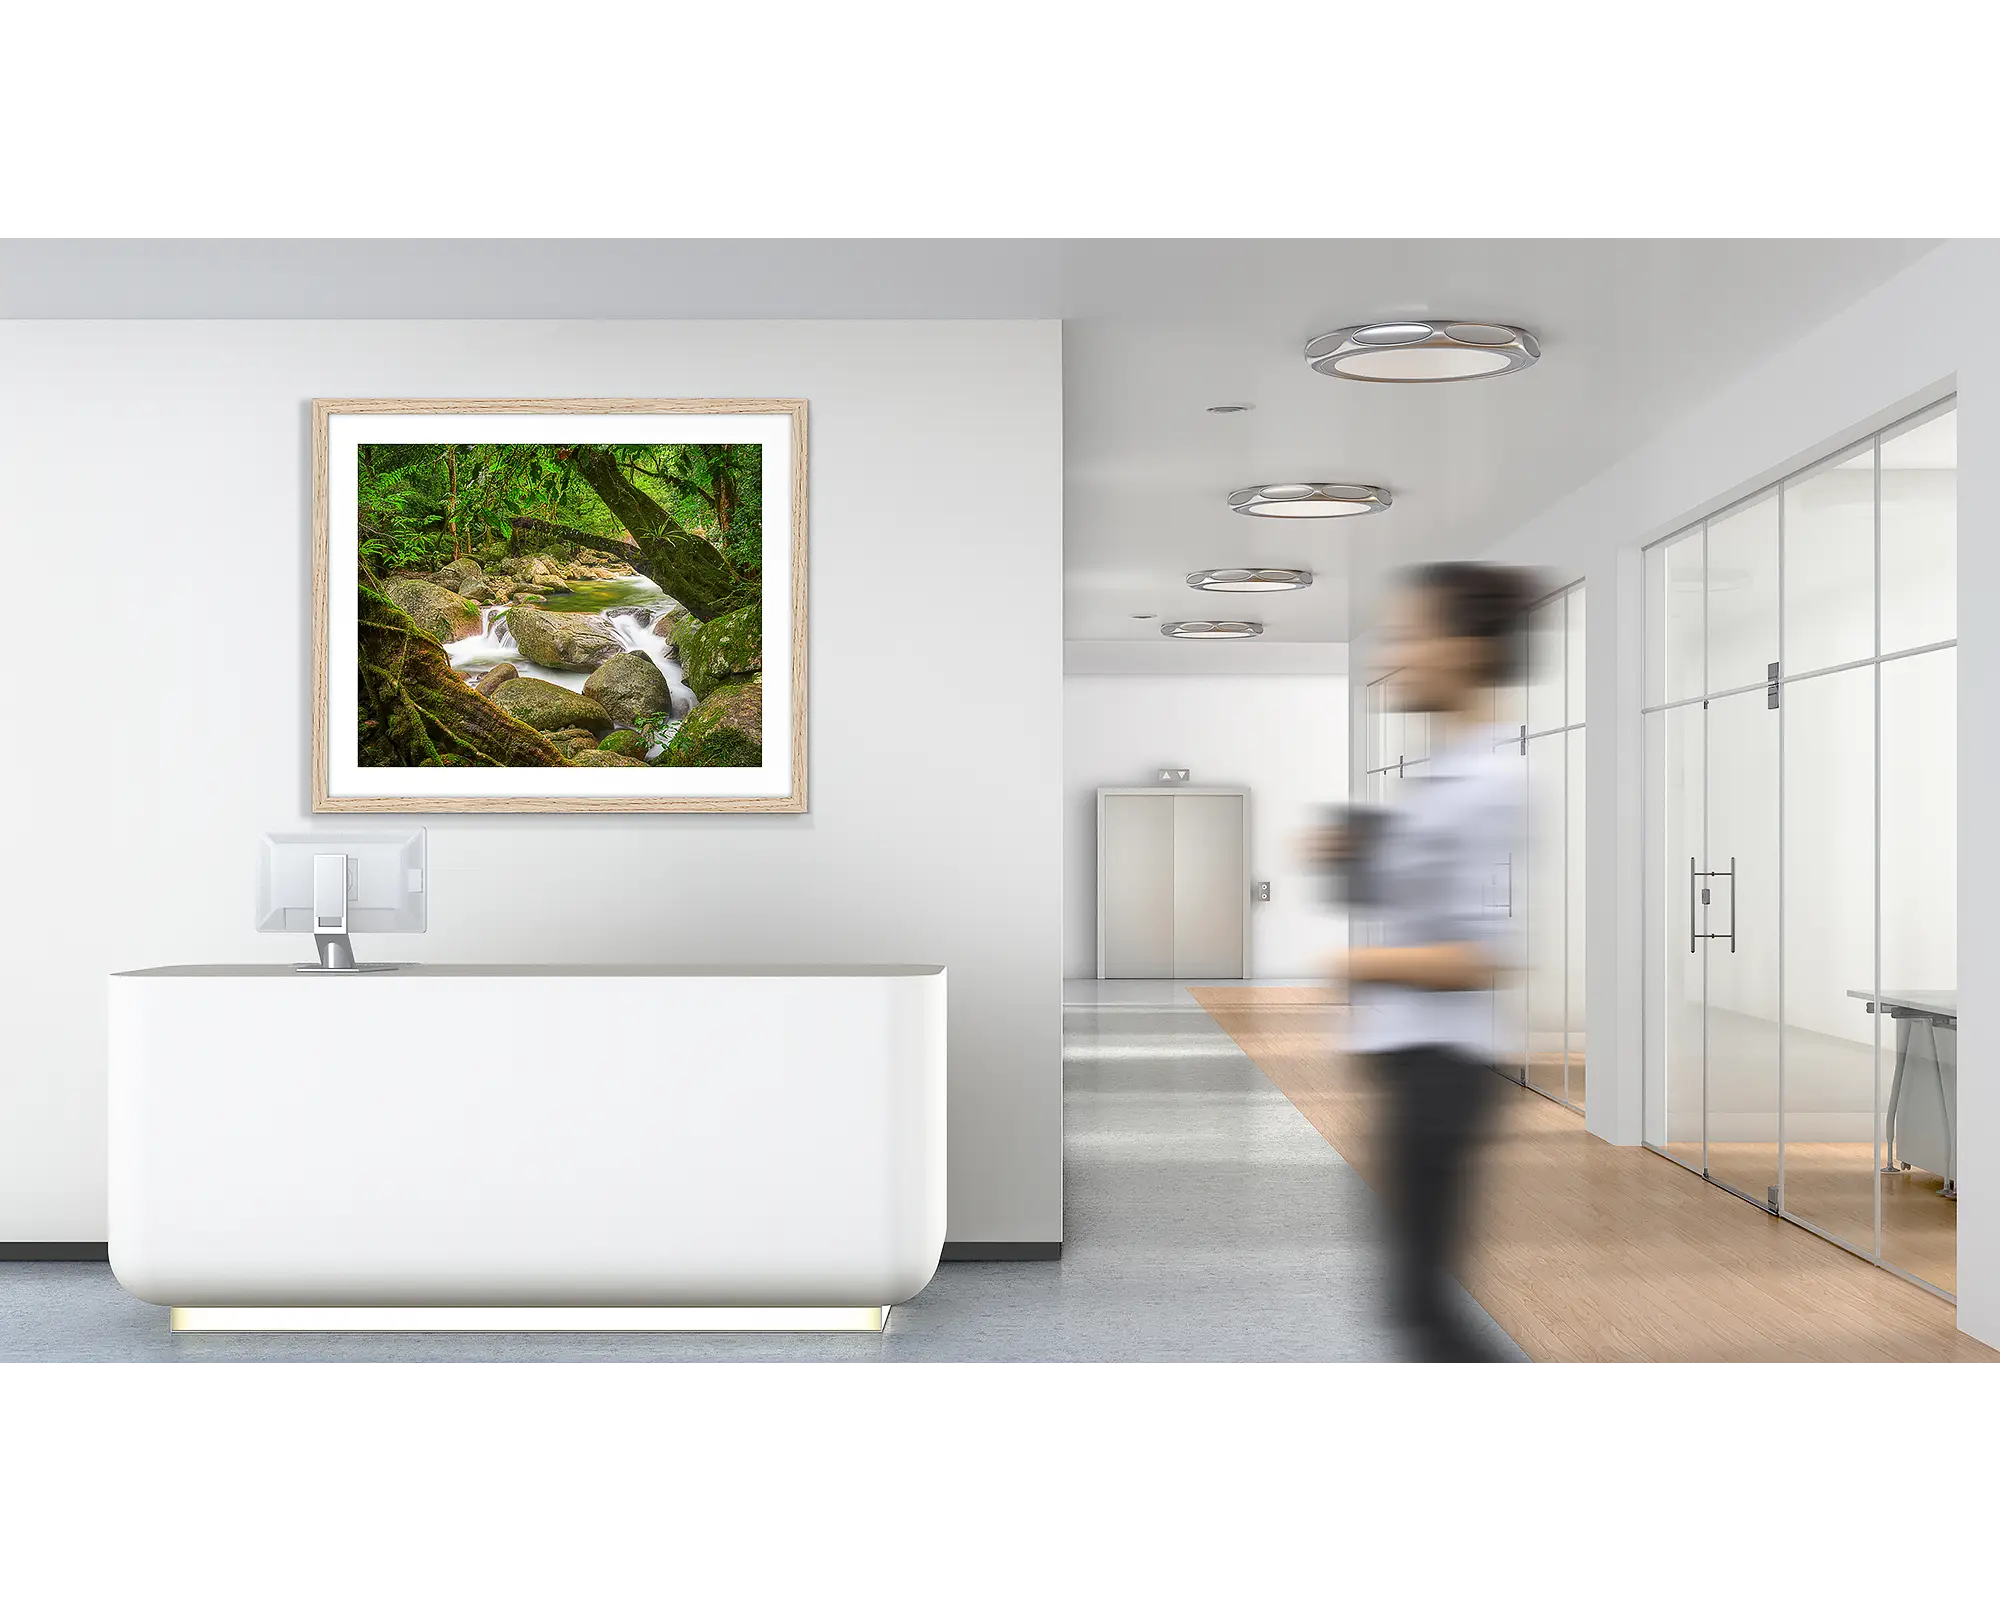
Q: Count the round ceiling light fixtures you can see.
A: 4